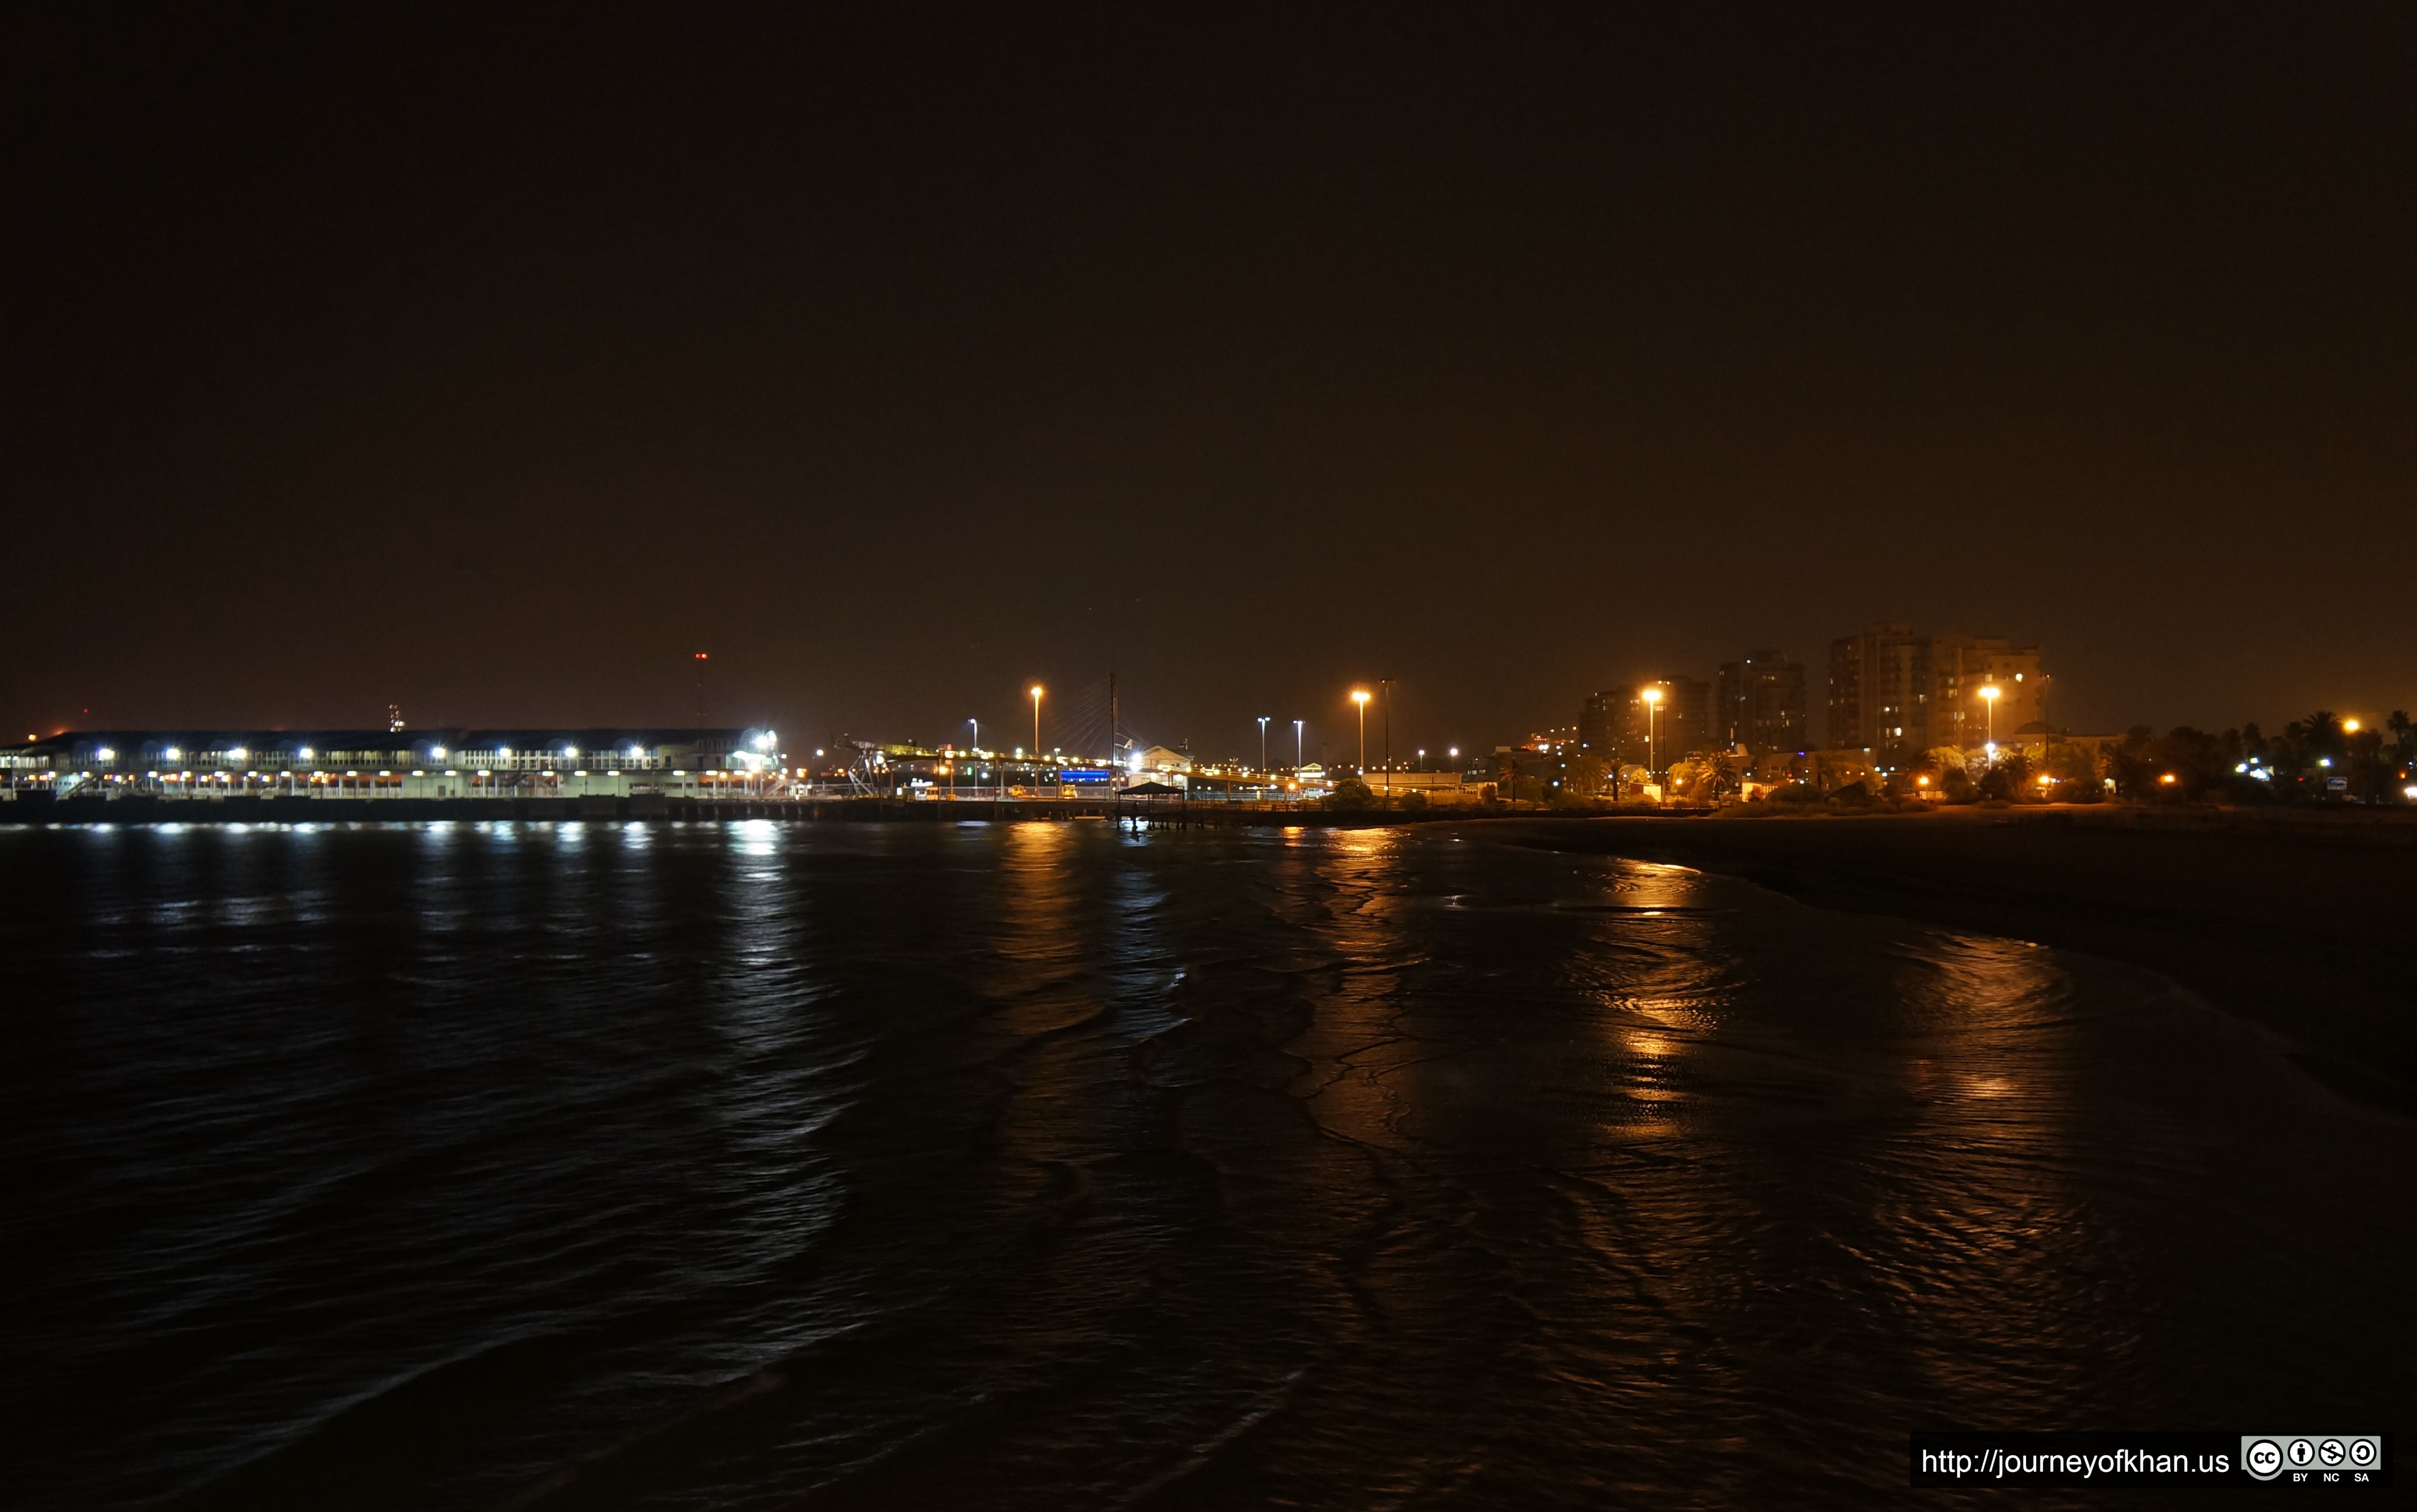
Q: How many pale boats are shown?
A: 0